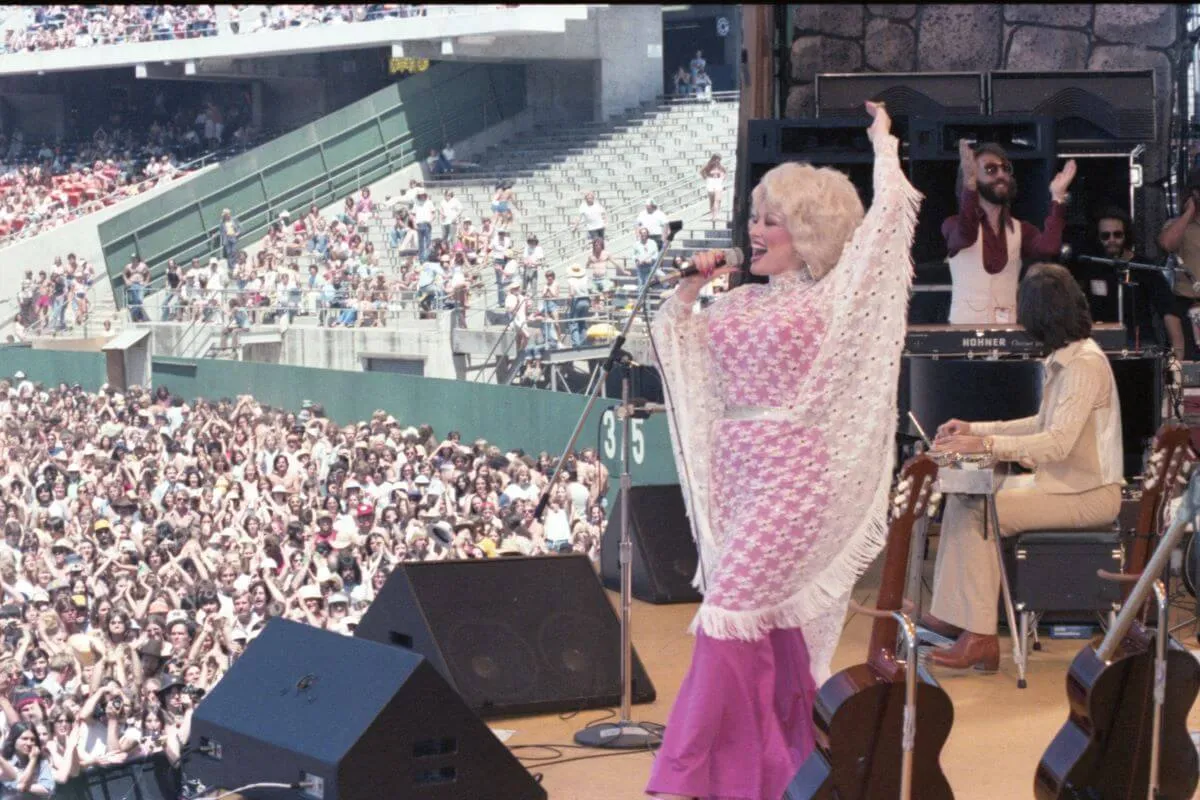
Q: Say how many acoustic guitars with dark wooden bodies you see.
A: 2